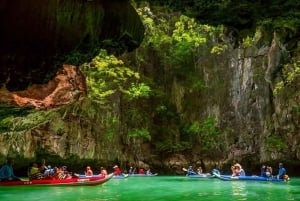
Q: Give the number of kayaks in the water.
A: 5